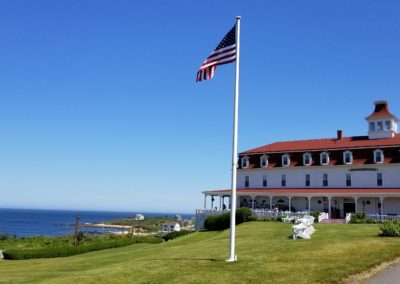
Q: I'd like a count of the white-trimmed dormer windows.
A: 7